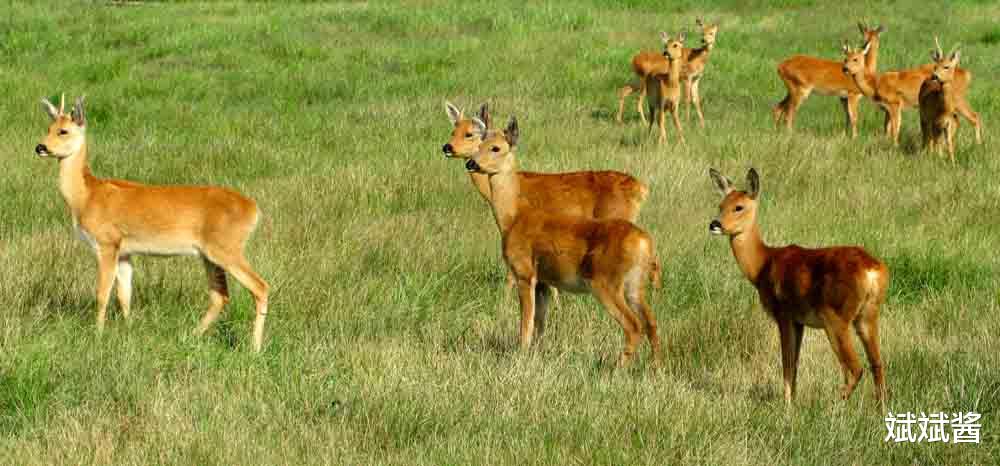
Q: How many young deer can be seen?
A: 9